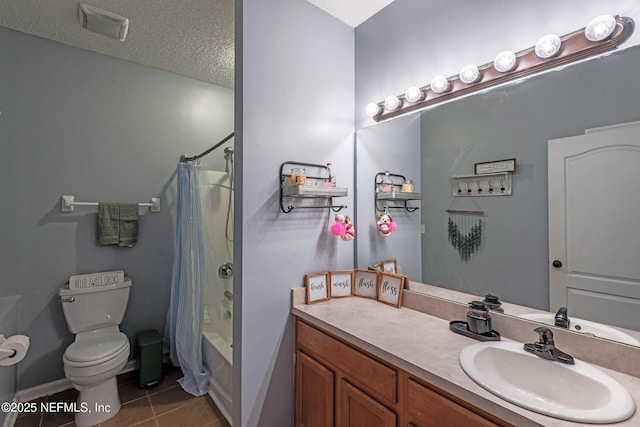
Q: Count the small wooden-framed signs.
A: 4